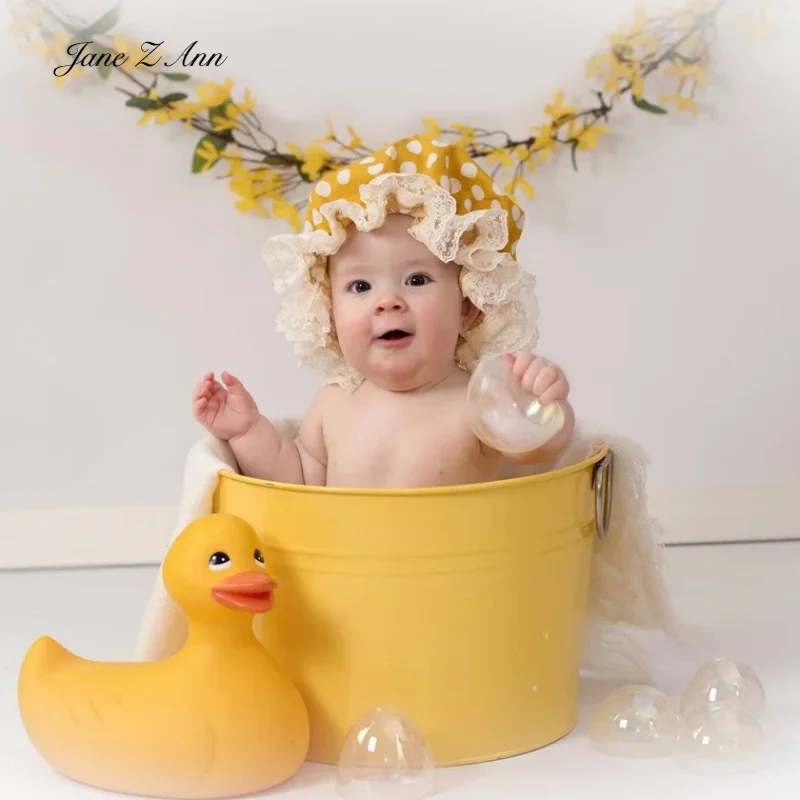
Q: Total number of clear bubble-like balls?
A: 5